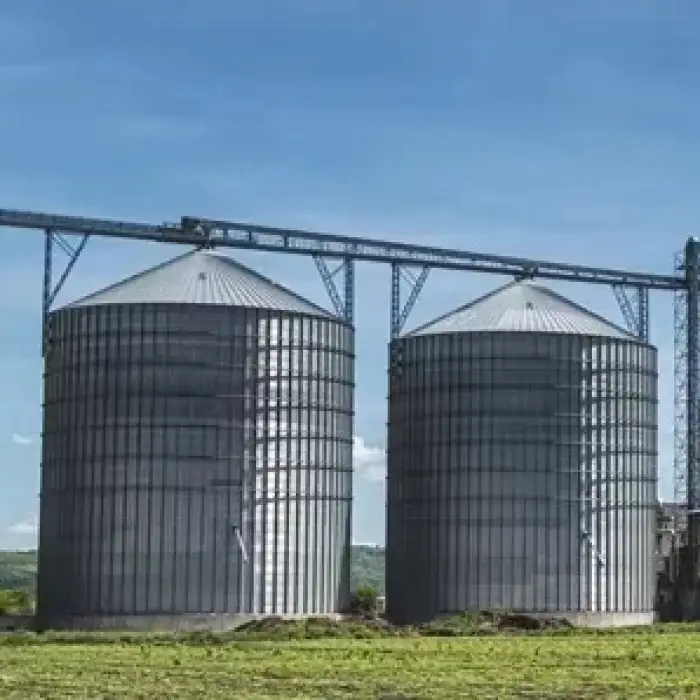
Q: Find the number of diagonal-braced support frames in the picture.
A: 4